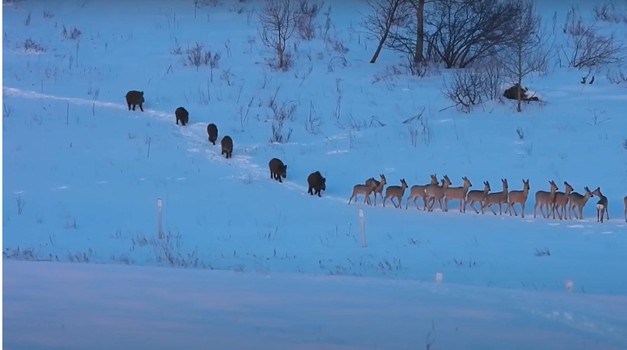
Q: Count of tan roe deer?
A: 14